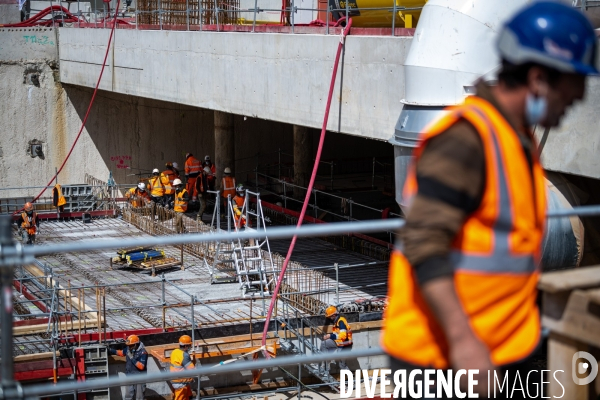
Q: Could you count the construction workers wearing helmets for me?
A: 15